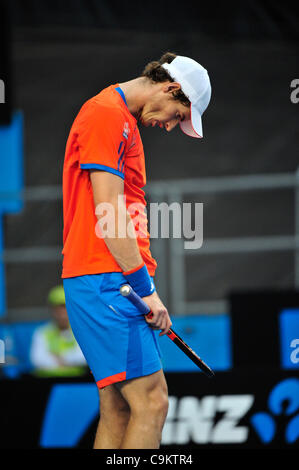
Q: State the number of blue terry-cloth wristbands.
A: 1